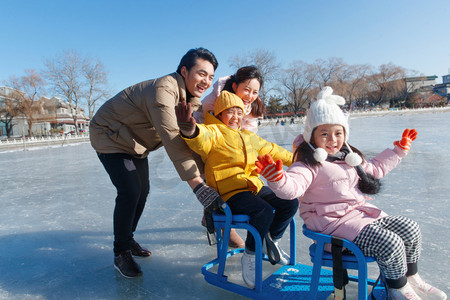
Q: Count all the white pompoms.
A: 2